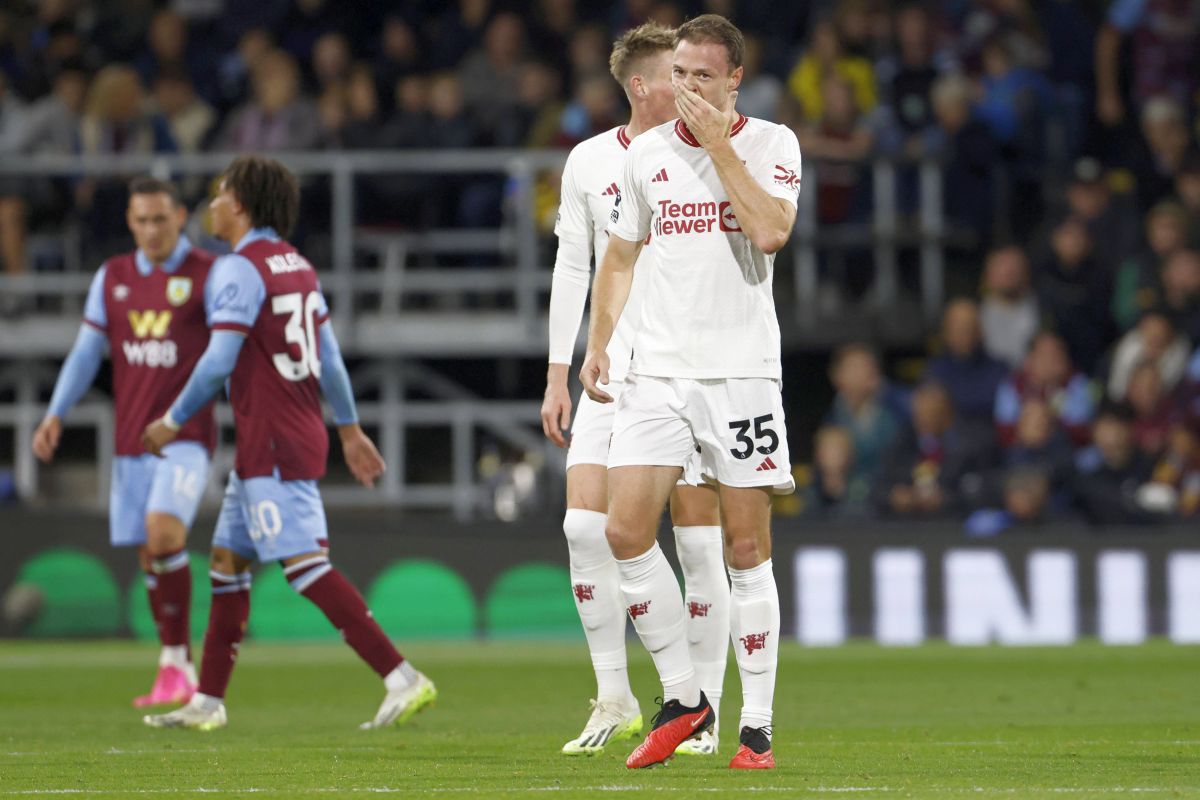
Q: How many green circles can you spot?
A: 5